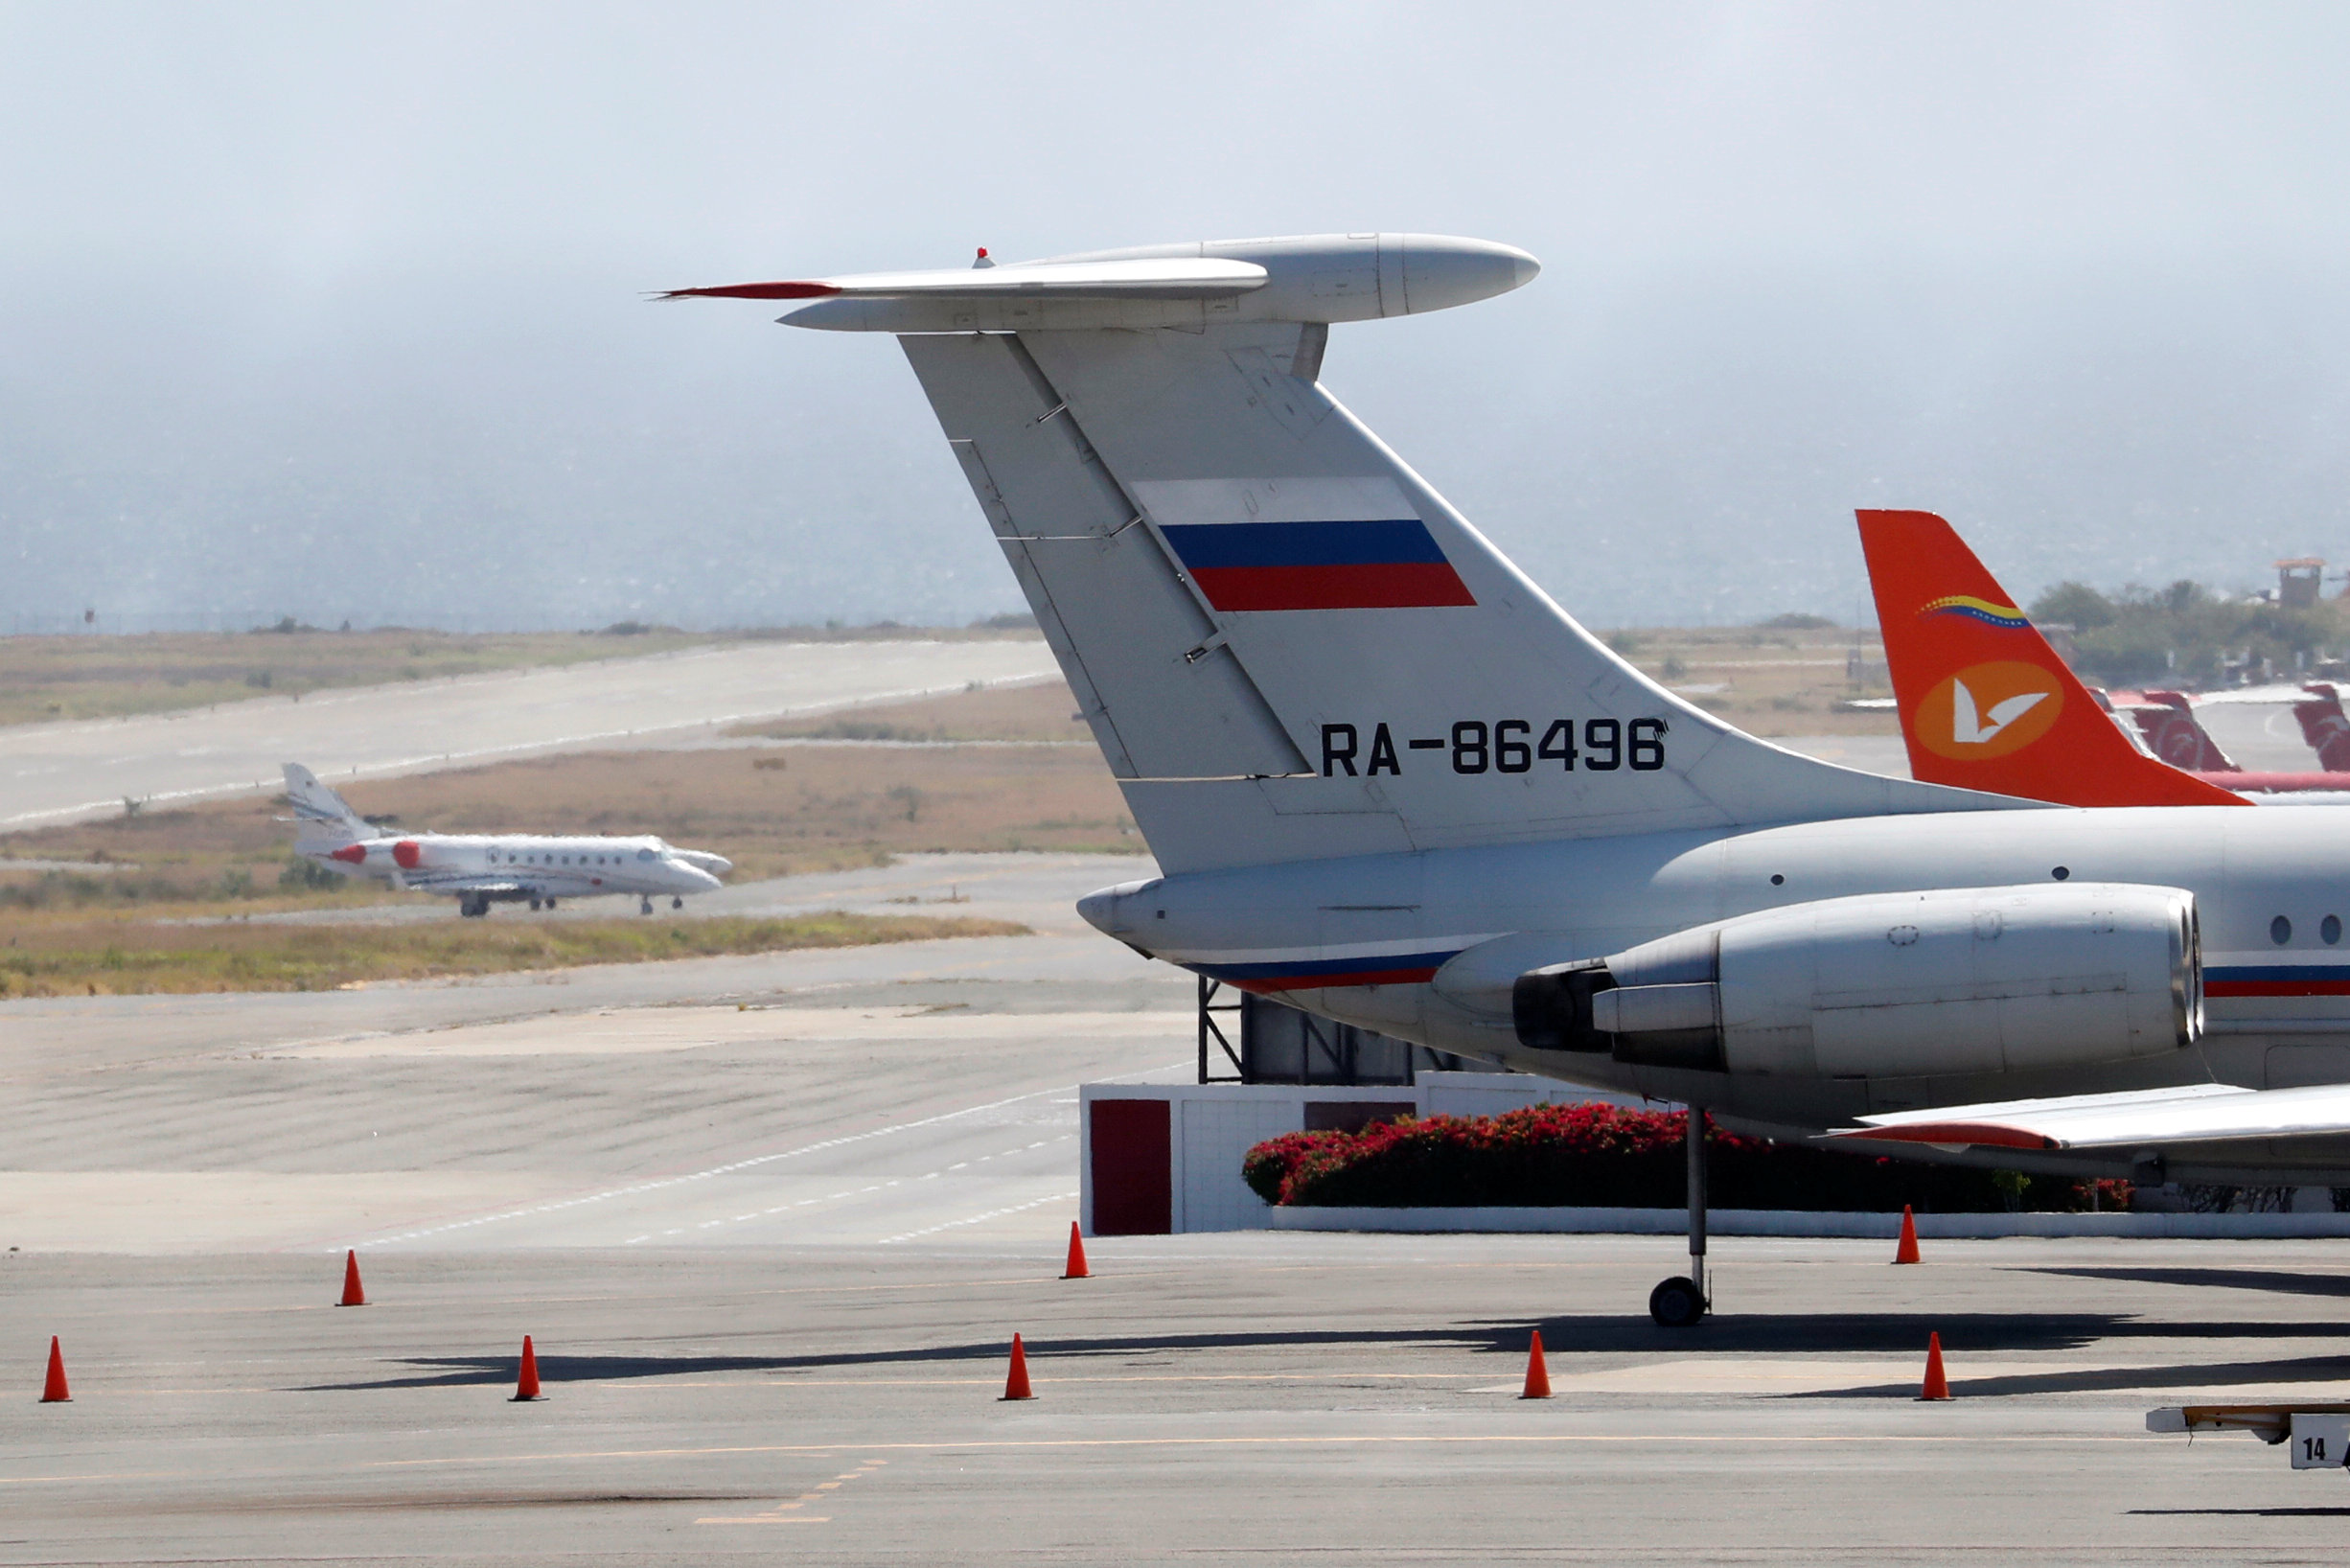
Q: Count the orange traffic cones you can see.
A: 8